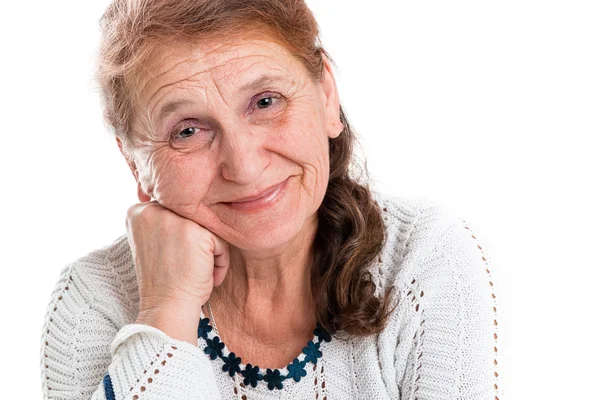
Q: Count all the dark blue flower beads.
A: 8